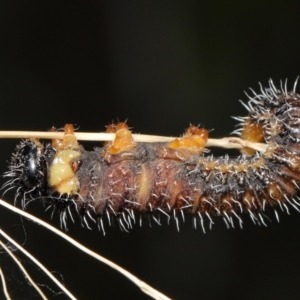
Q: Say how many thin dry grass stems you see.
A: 5